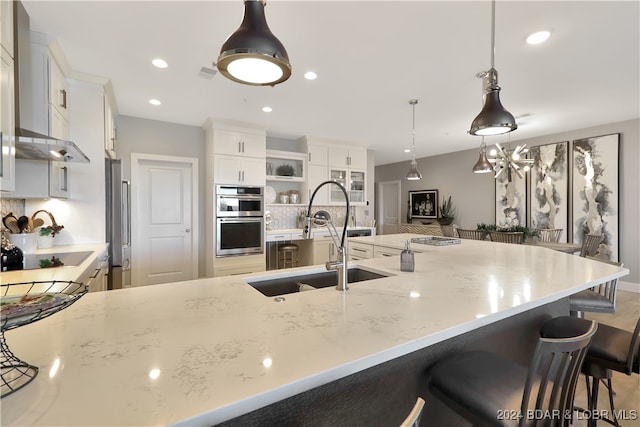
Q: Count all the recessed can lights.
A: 6